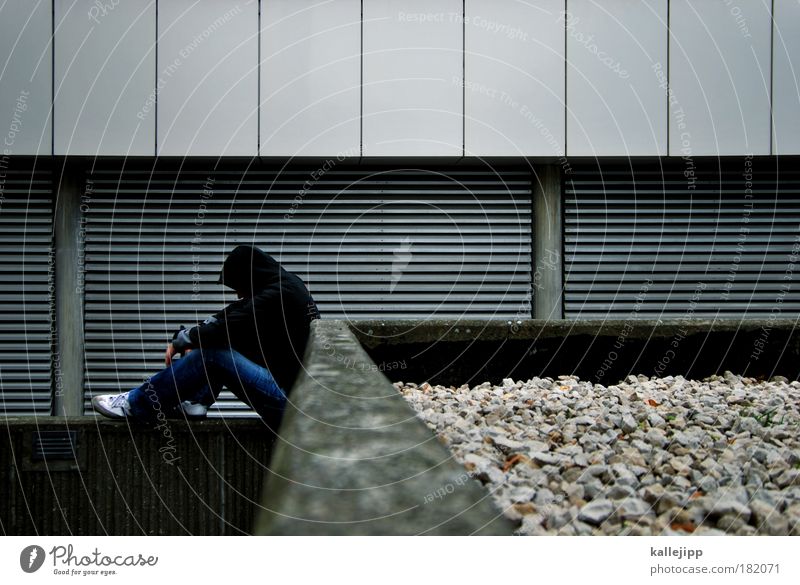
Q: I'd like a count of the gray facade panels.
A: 9